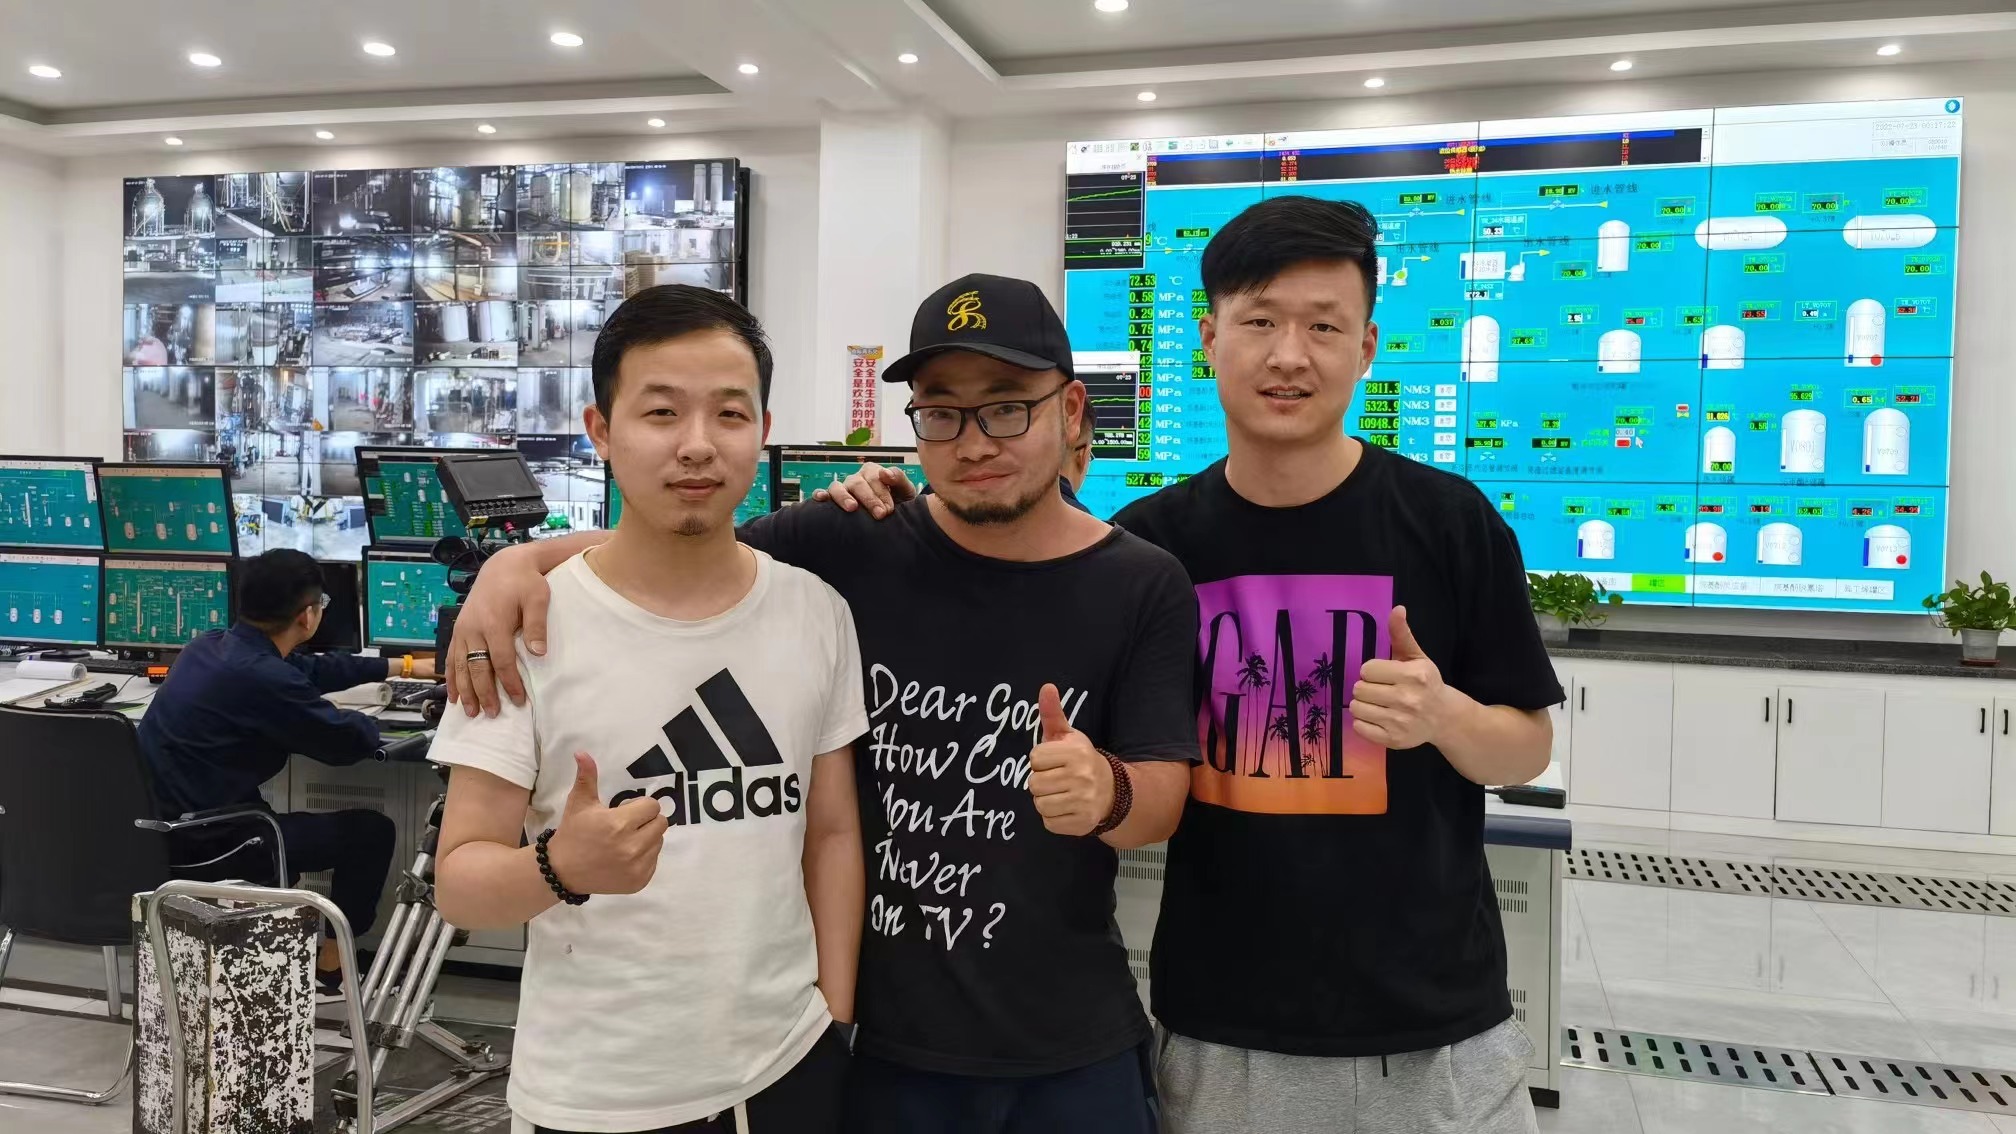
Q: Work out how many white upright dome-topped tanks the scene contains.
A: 12